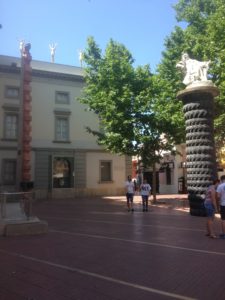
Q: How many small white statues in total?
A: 3